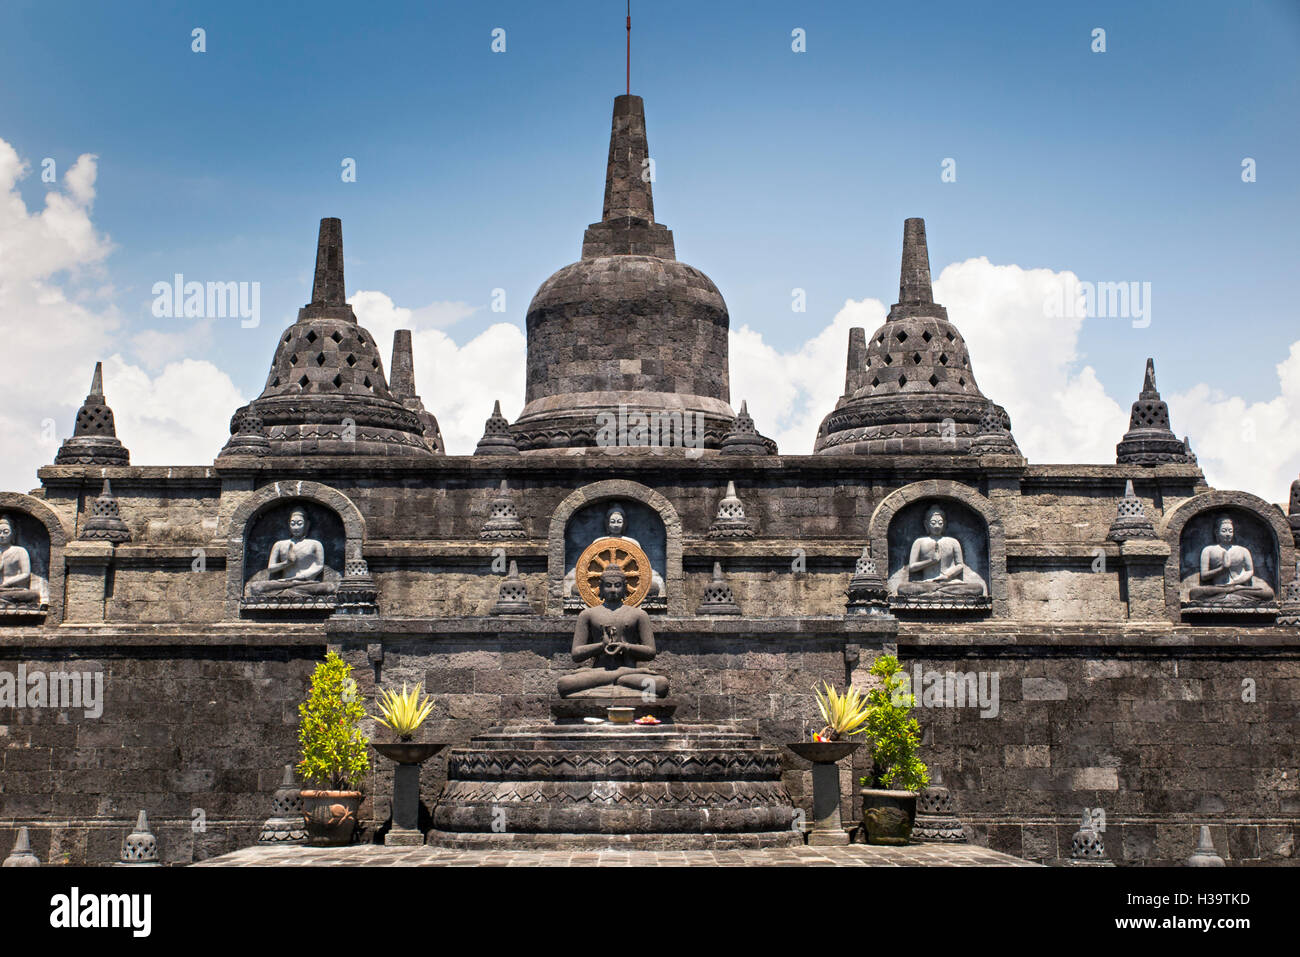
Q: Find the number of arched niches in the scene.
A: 5